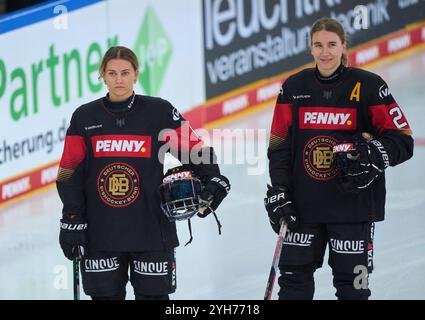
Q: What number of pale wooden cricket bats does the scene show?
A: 0